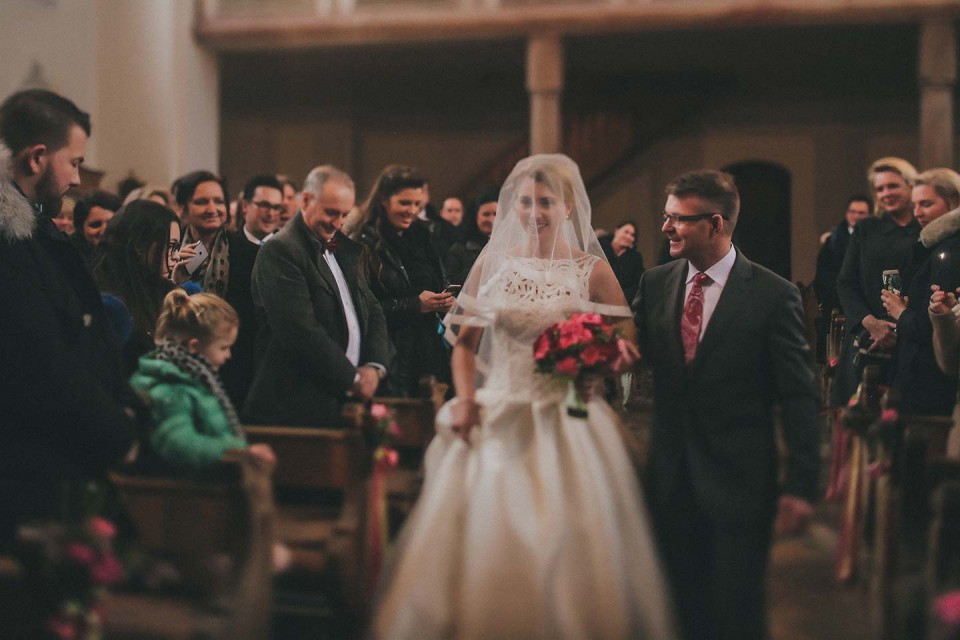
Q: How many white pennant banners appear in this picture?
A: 0